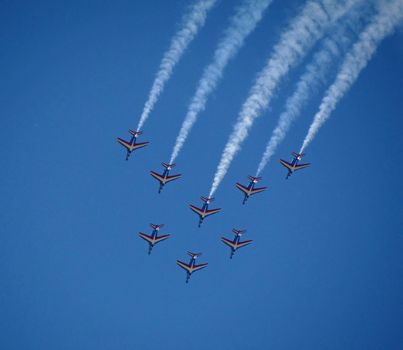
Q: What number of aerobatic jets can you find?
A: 8